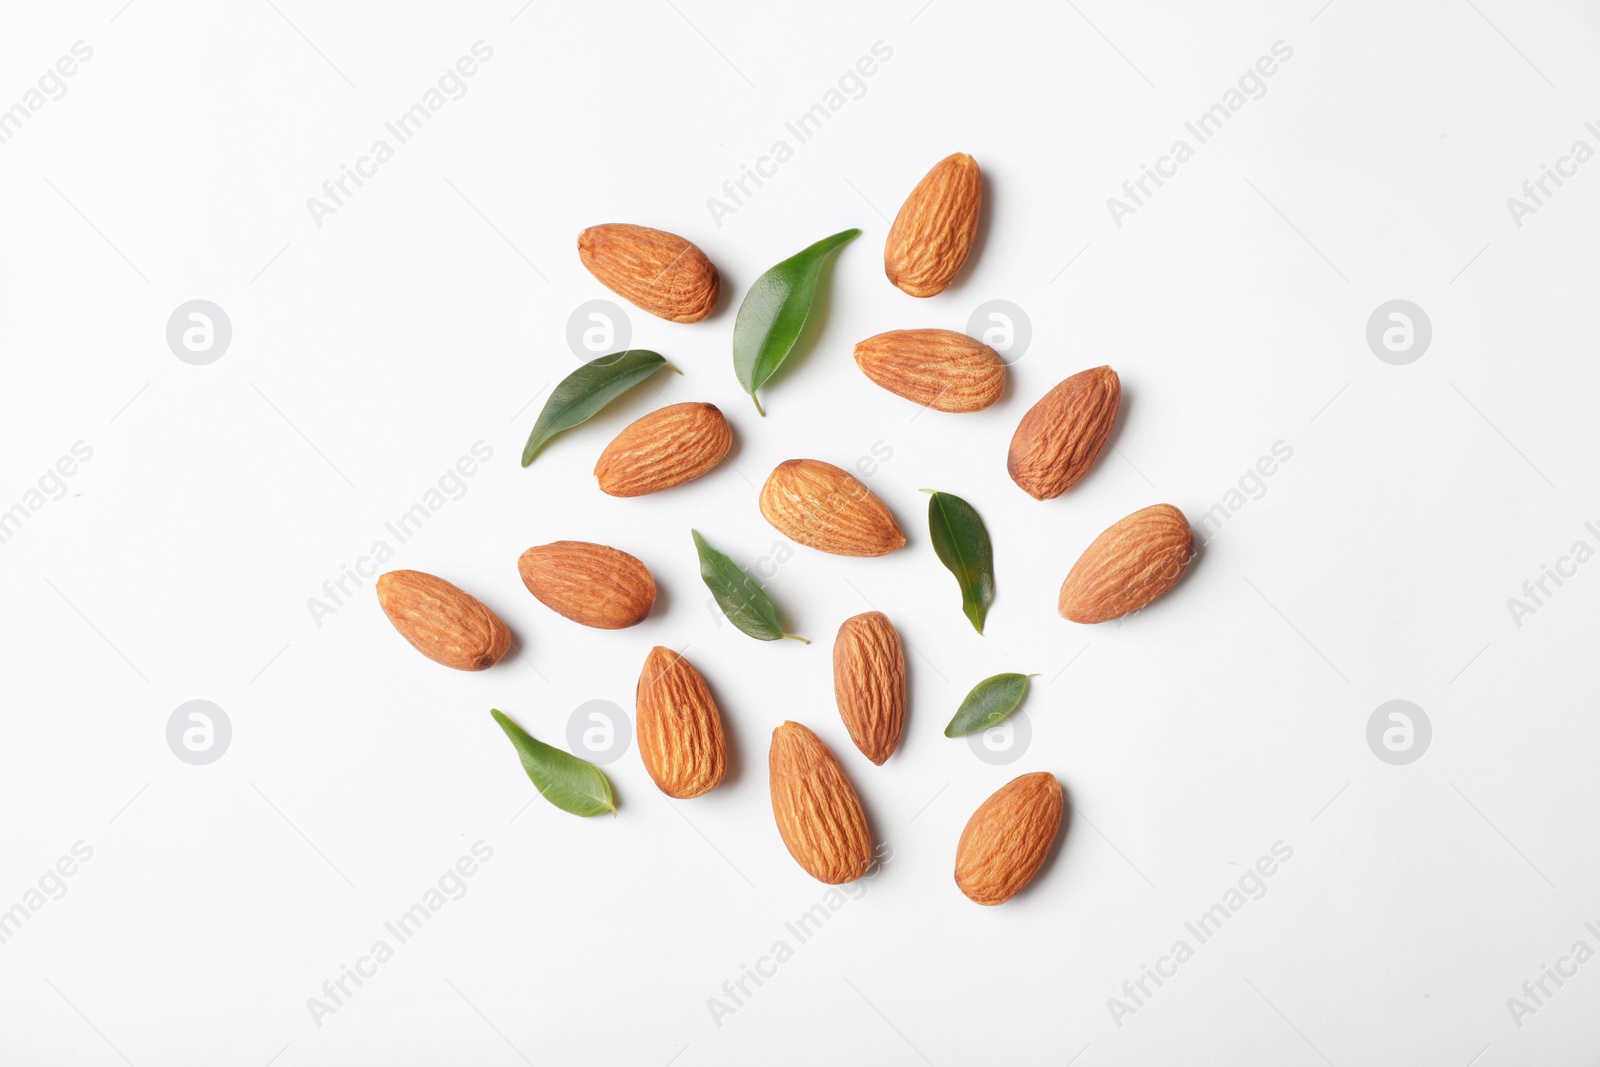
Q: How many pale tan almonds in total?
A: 13